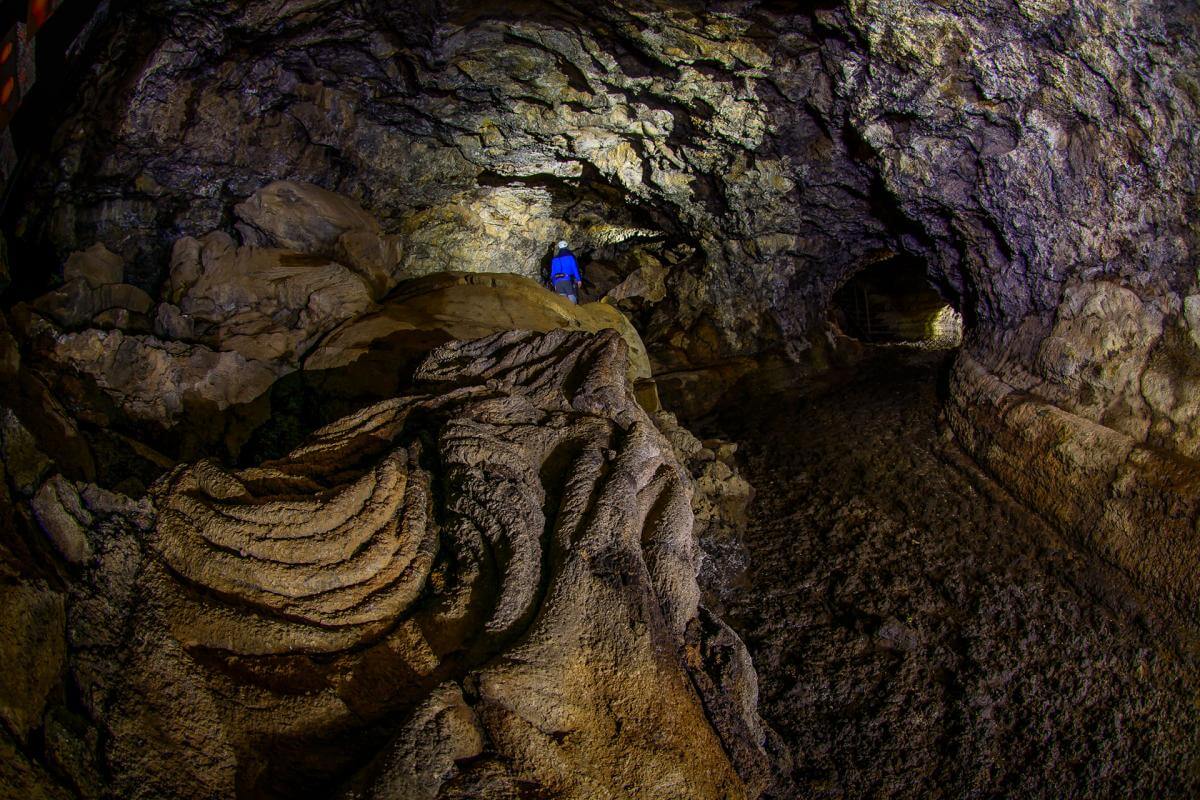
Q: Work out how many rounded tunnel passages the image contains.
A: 1